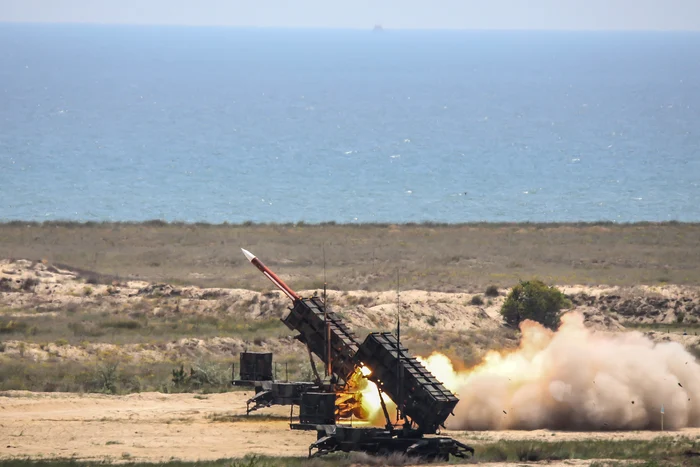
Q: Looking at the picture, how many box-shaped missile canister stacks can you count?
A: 2